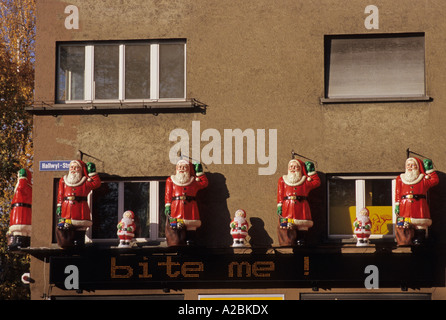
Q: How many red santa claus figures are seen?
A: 8